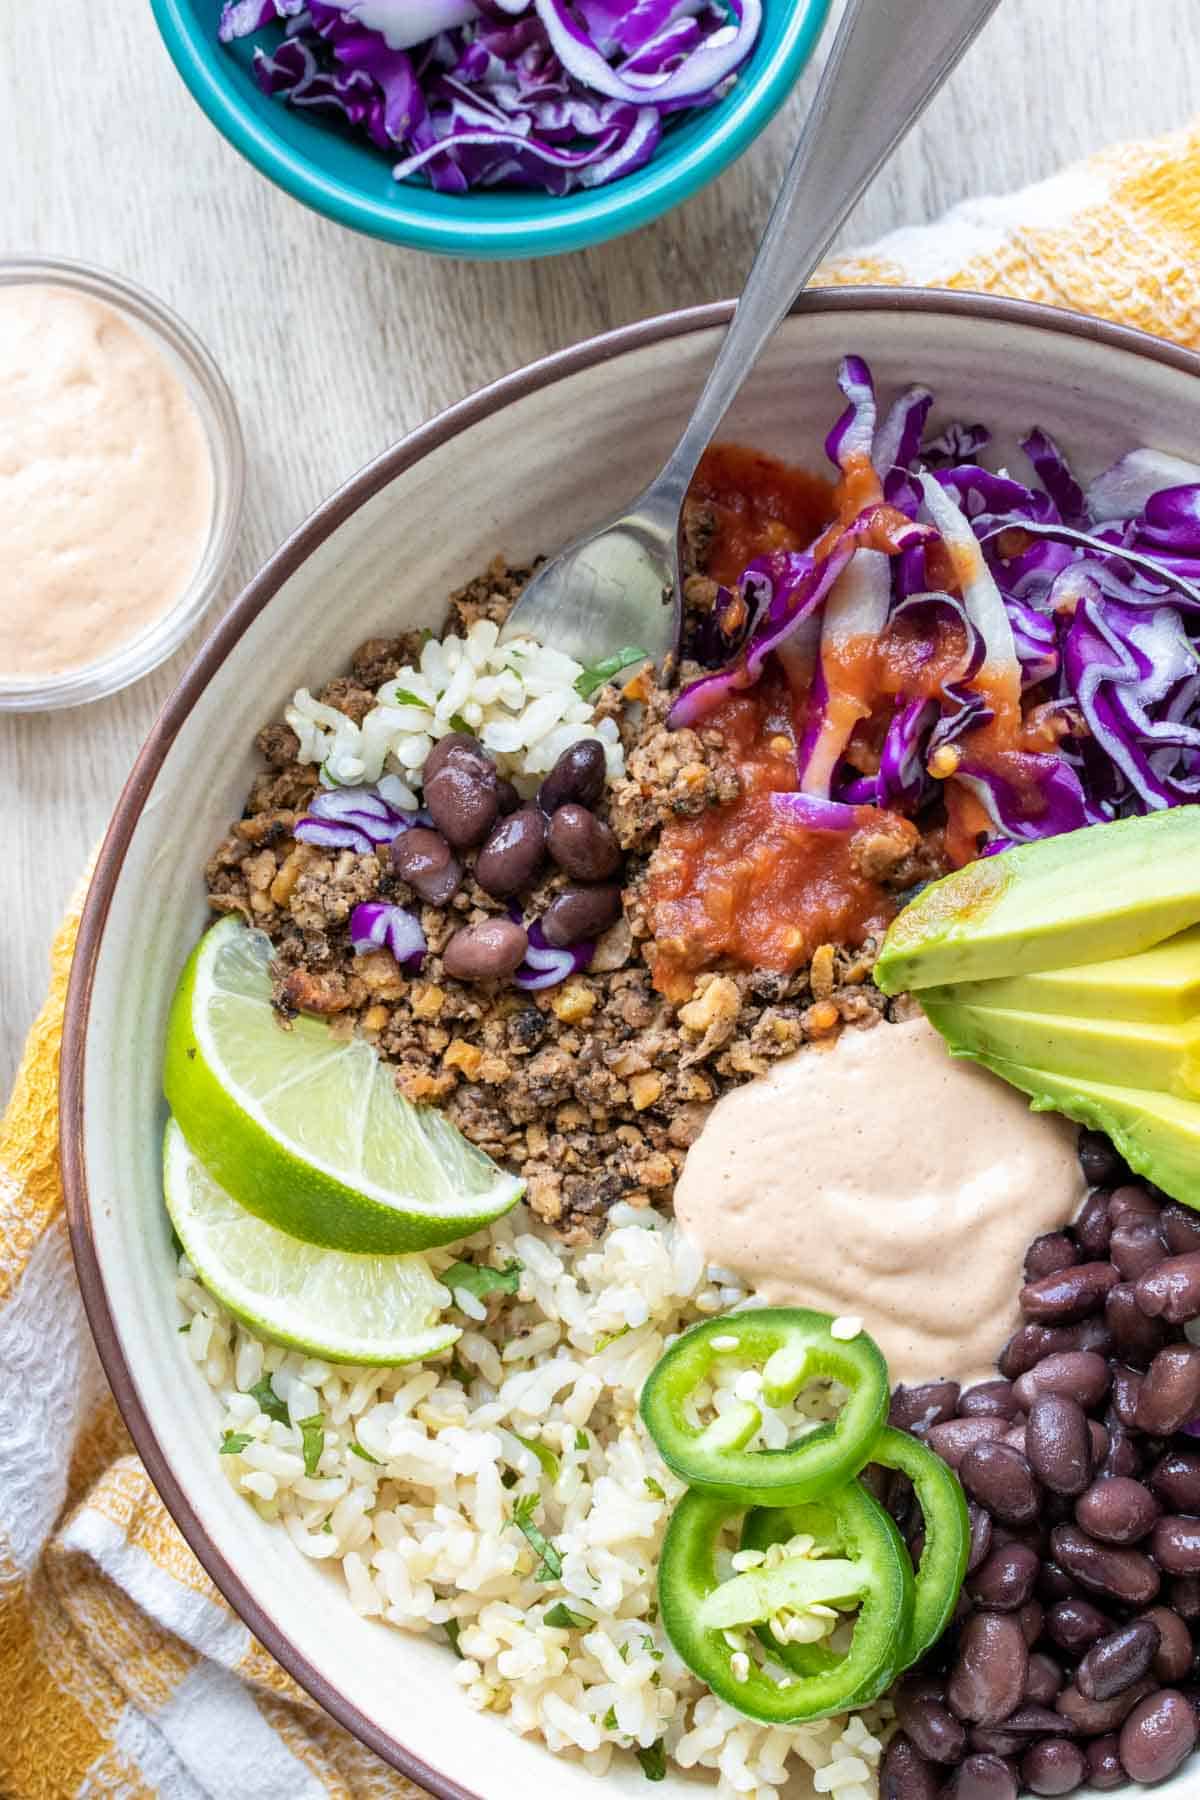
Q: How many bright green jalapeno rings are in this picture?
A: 3